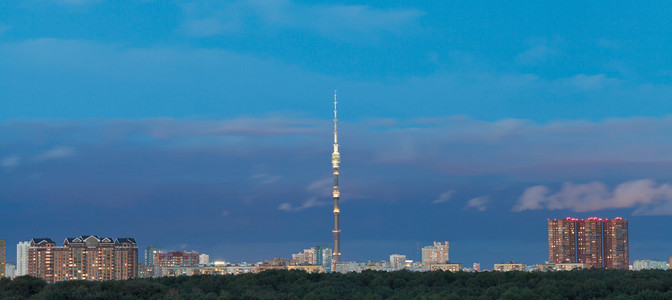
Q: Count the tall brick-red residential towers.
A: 3